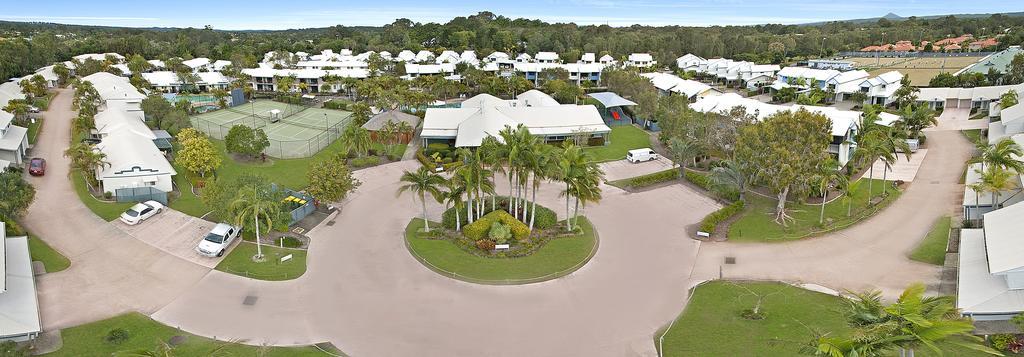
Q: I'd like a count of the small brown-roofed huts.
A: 1